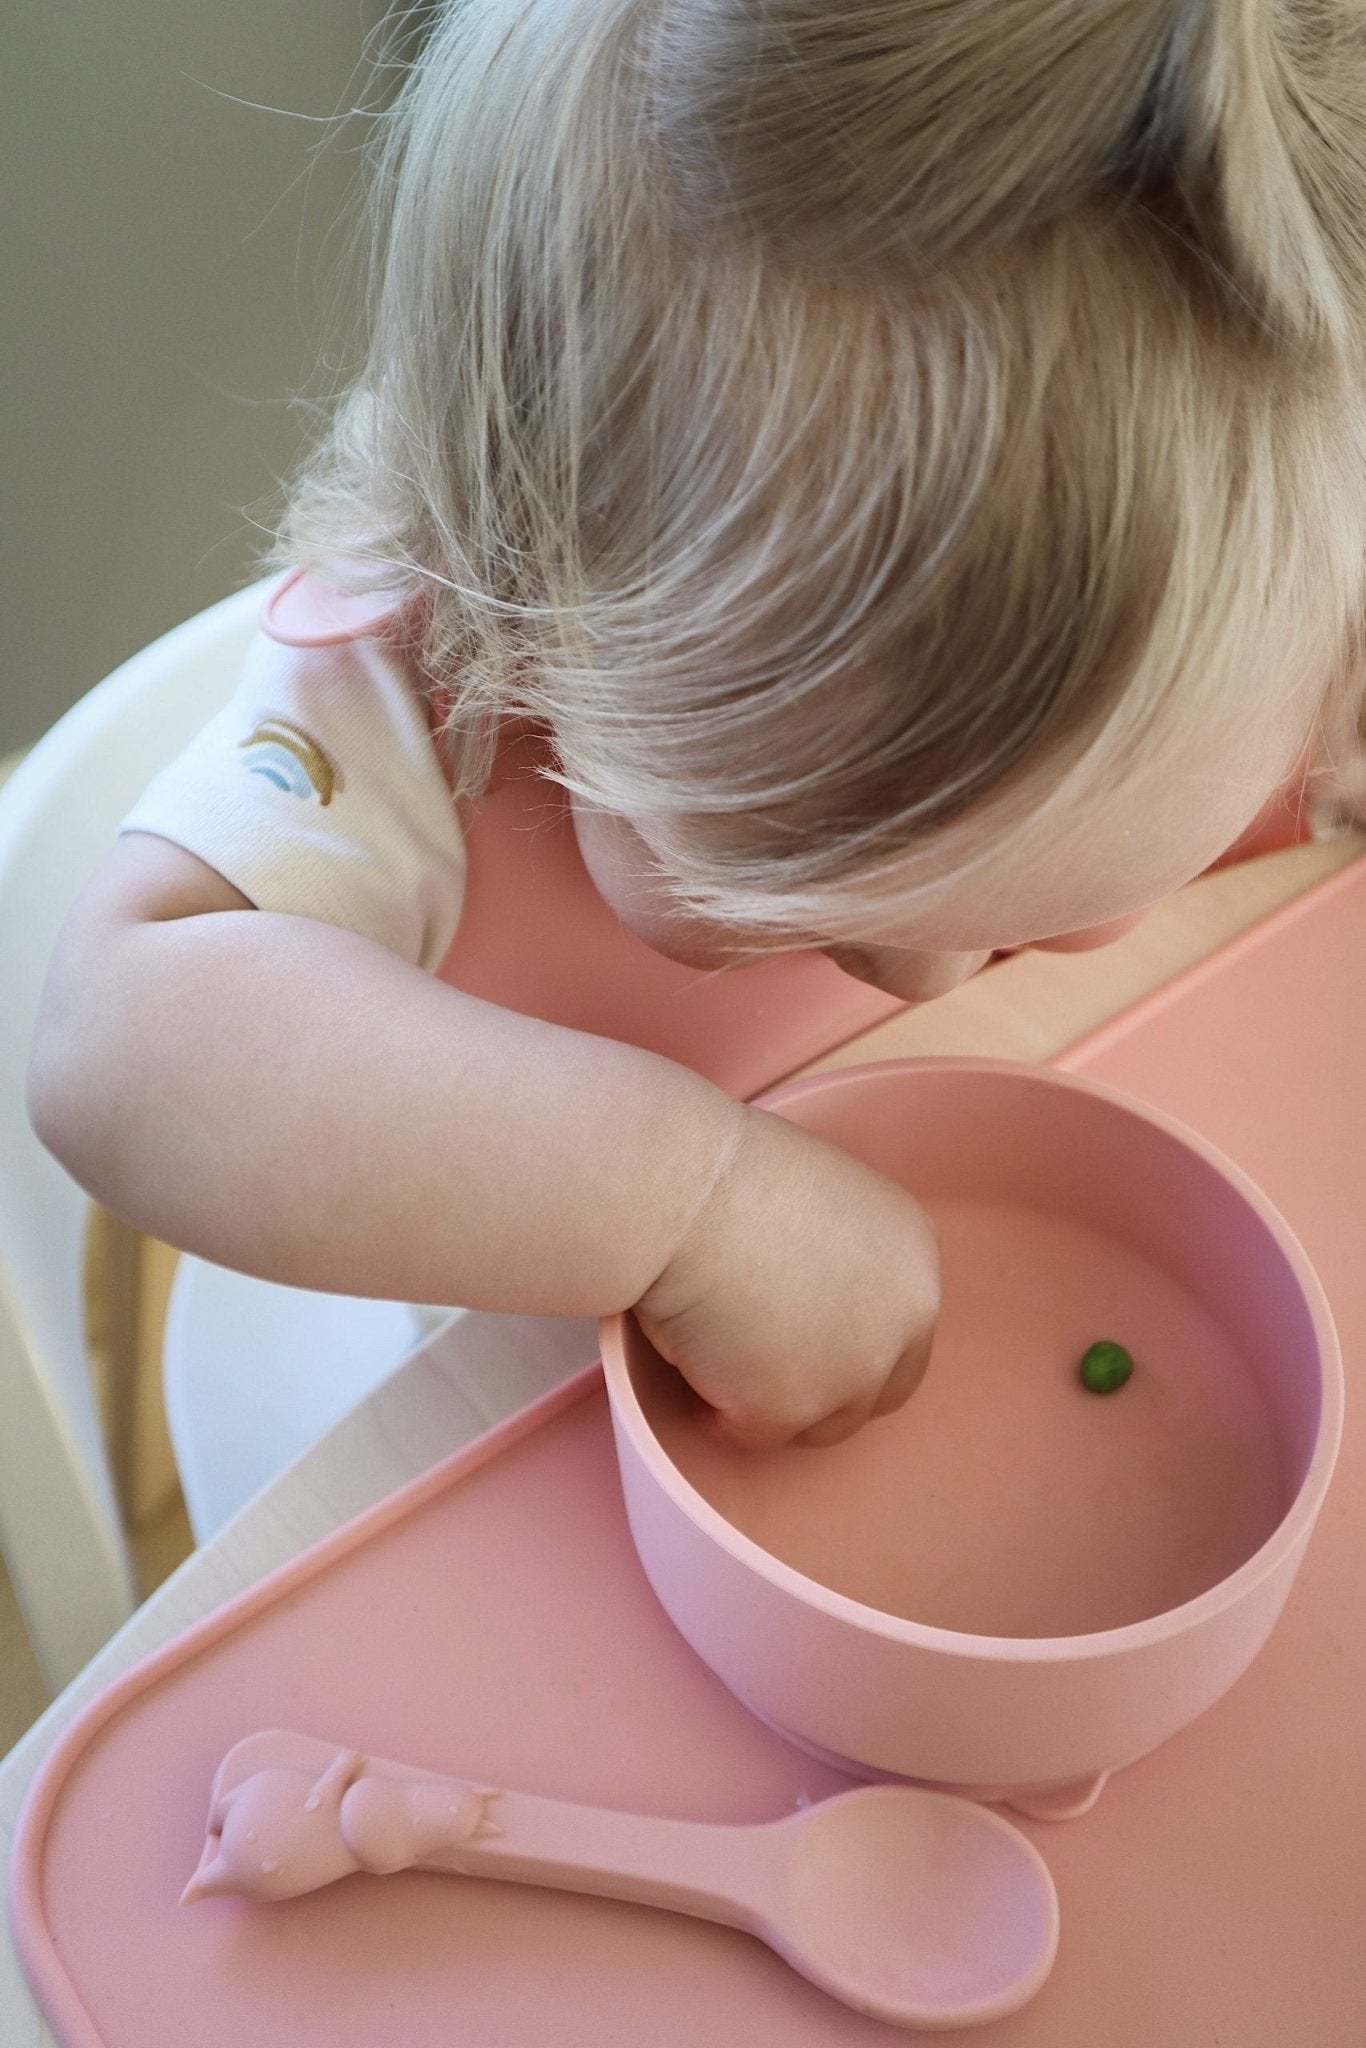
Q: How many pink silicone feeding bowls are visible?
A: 1